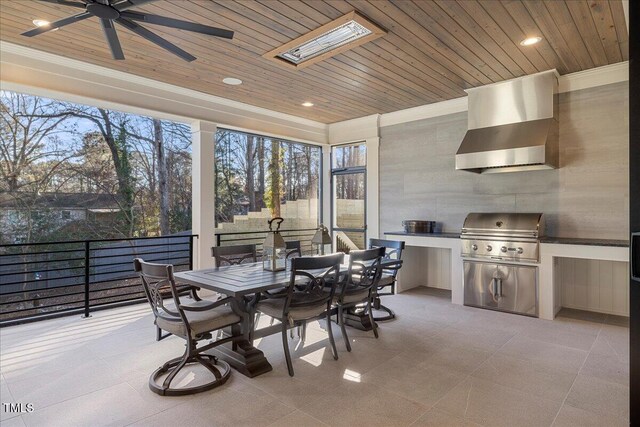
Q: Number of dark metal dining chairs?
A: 6